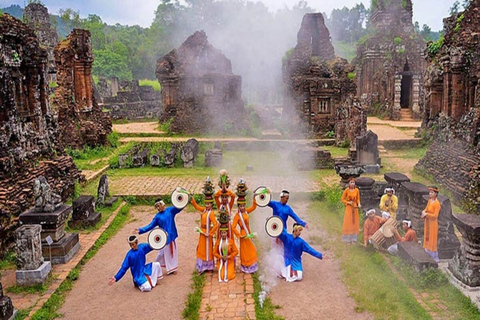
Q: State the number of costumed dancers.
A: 8